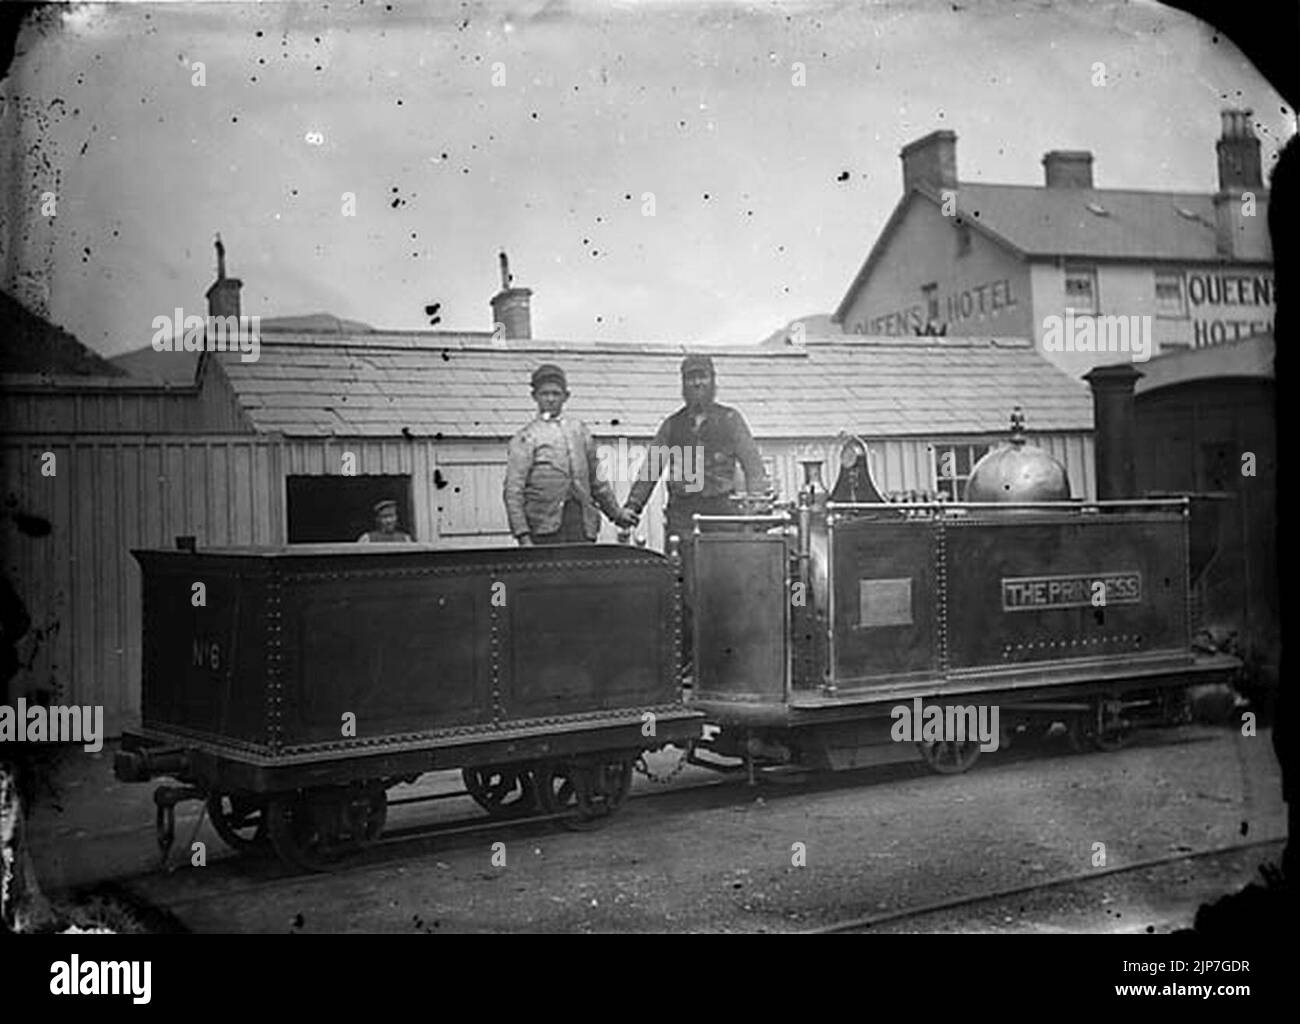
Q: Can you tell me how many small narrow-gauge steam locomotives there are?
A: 1